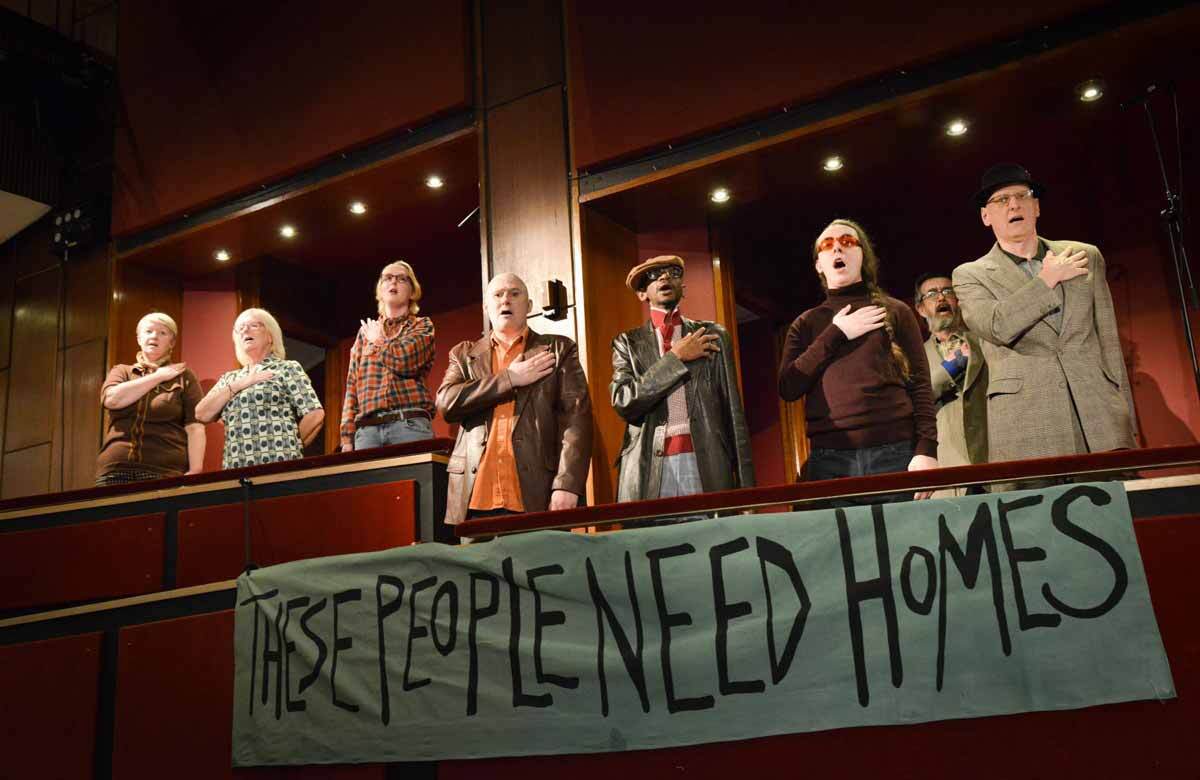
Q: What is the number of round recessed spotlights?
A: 8